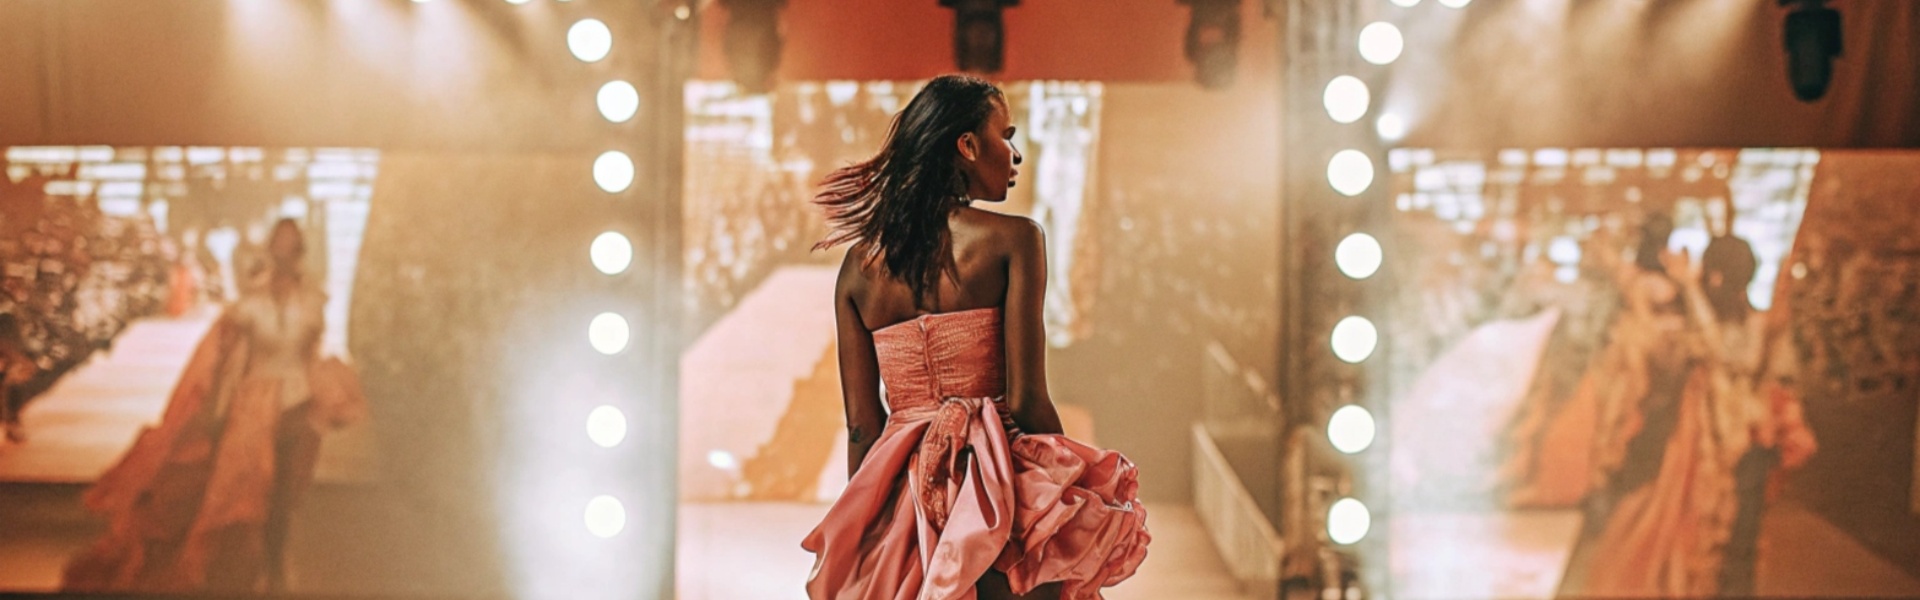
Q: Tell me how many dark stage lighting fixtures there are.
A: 4